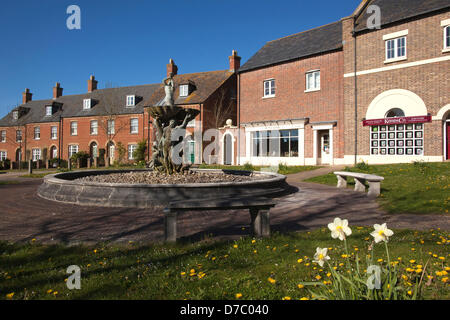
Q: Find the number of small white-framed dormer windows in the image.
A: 5